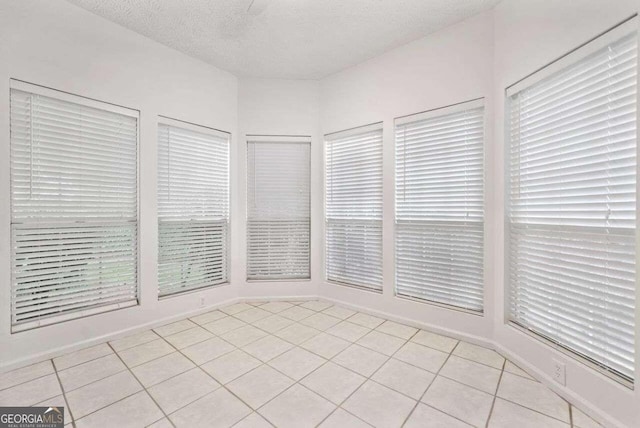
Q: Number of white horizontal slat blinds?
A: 6